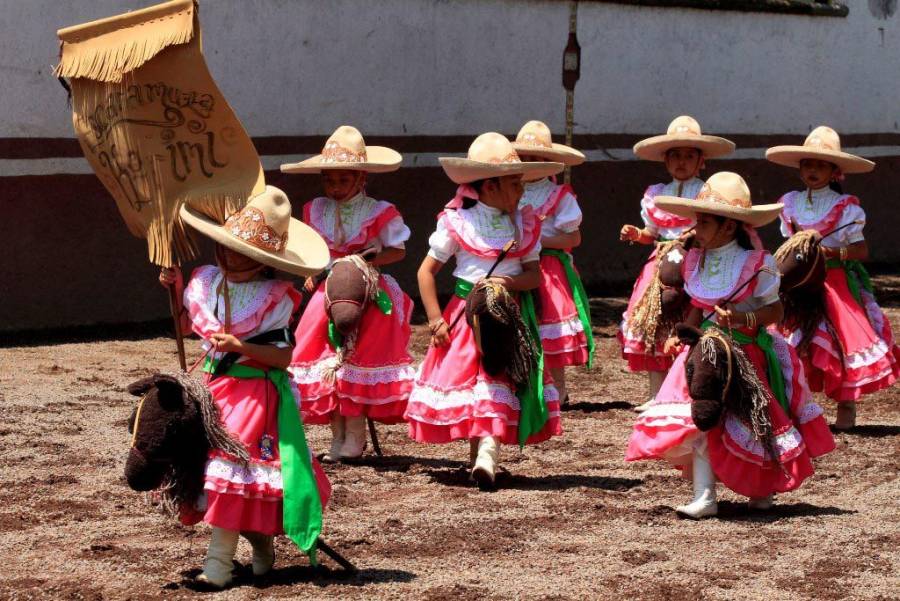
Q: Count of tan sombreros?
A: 7